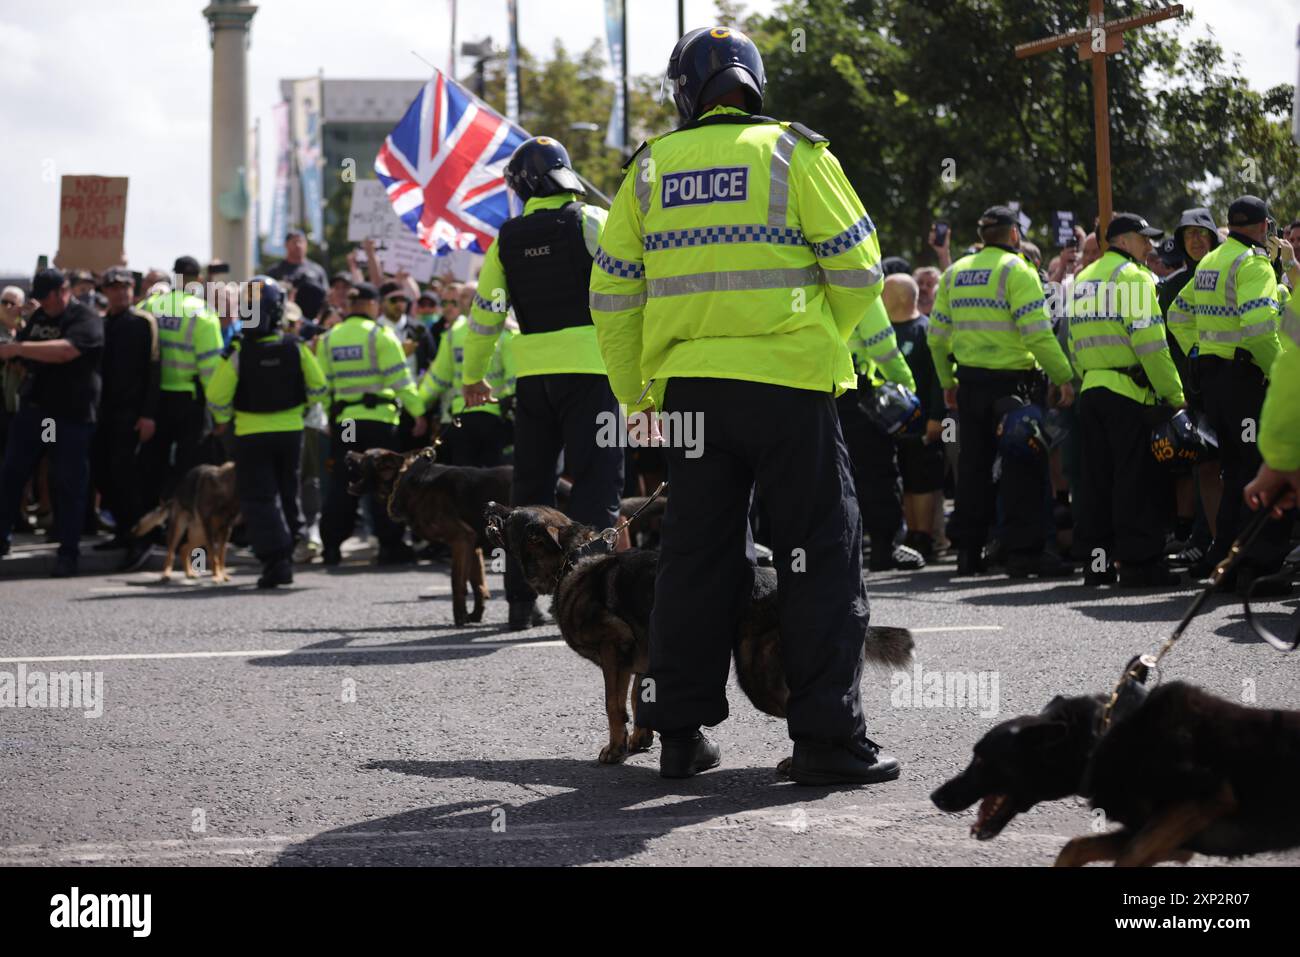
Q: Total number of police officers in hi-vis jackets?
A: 11